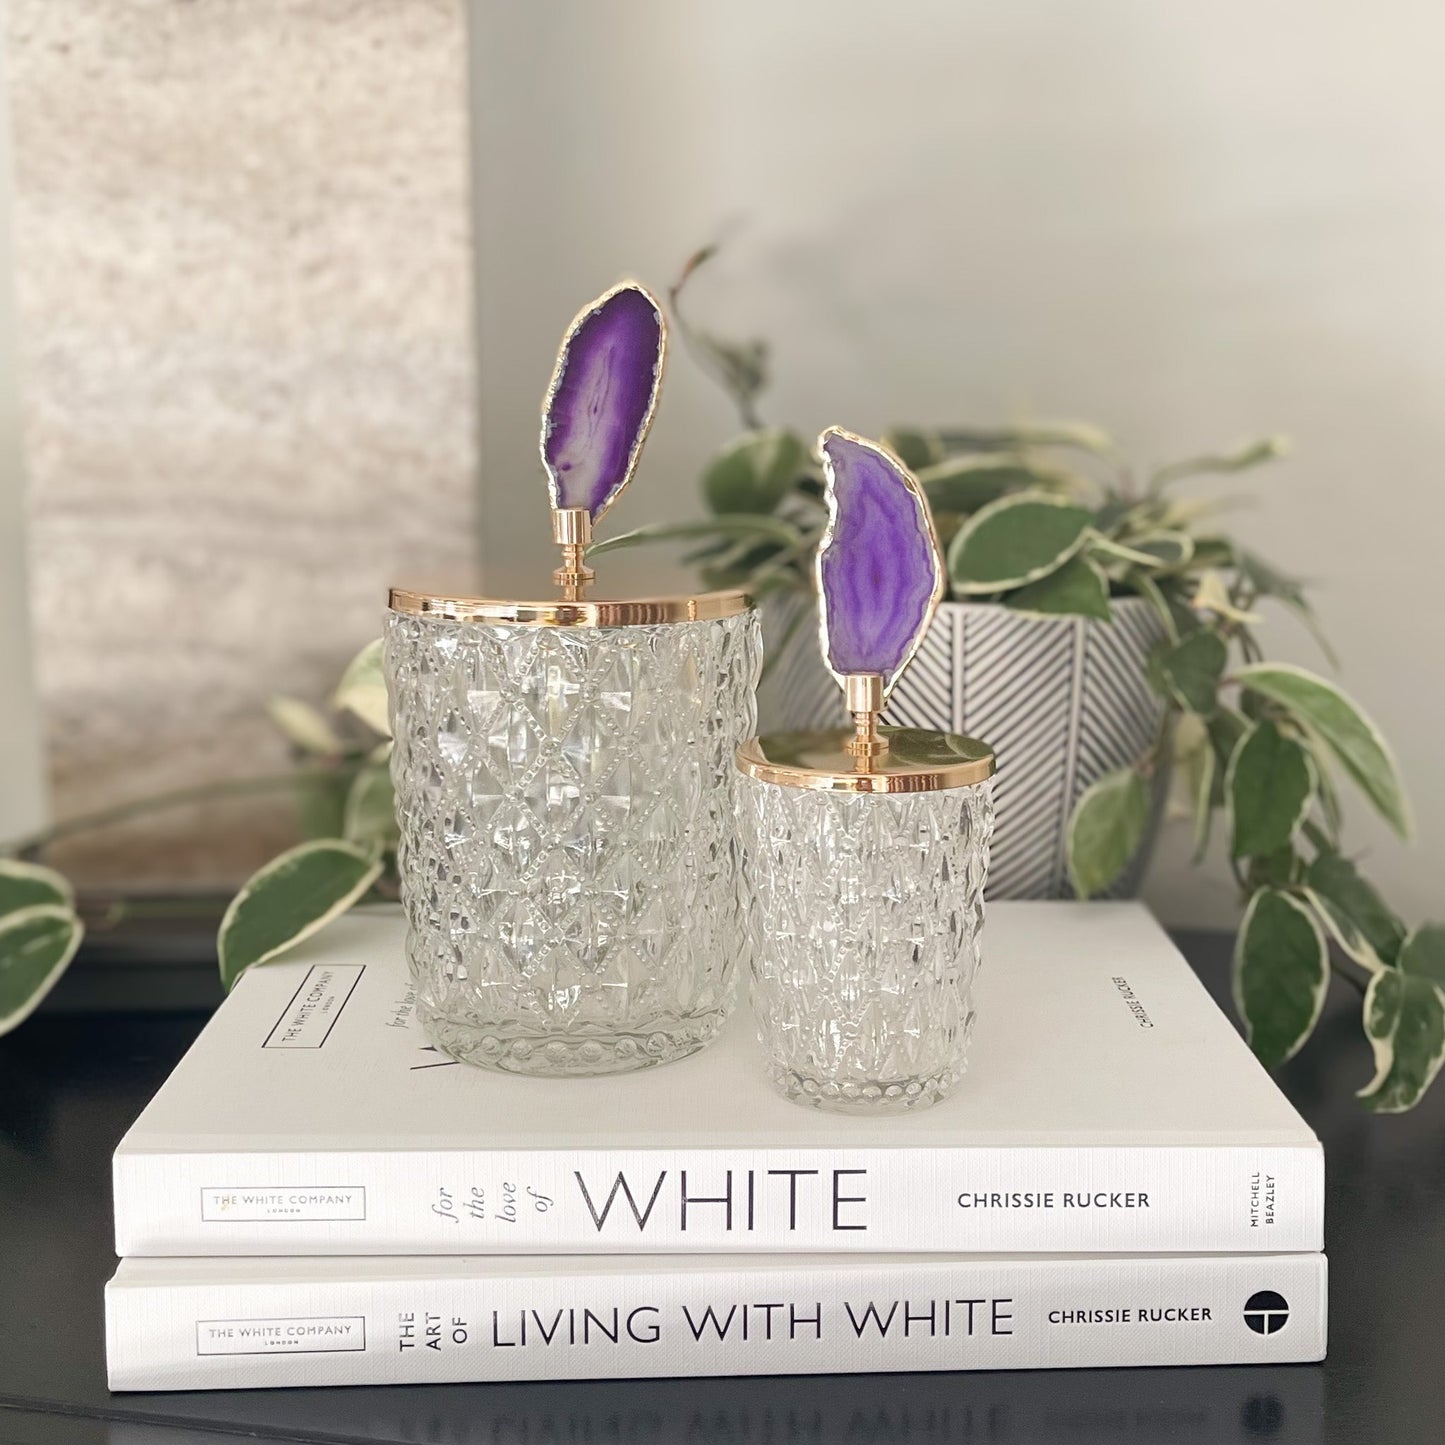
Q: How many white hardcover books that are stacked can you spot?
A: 2